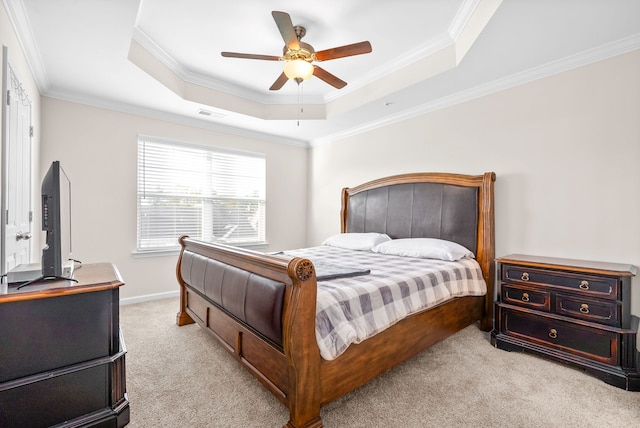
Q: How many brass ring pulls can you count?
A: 5